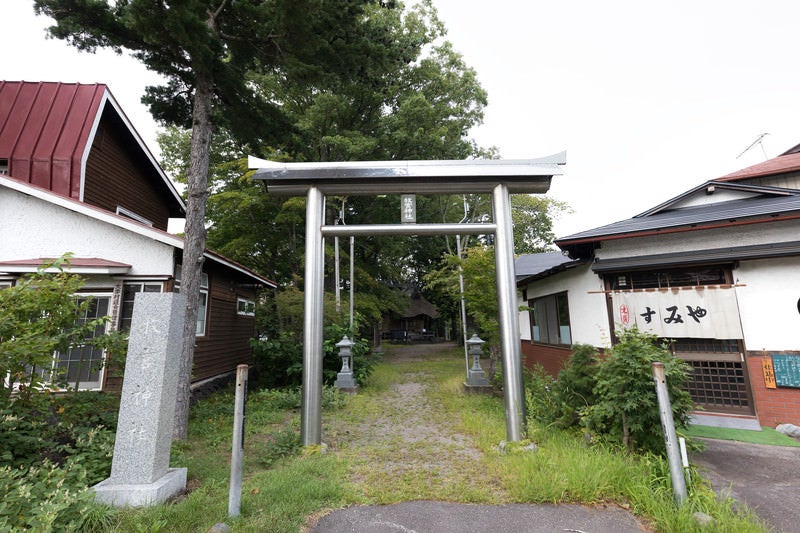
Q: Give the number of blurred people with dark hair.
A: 0